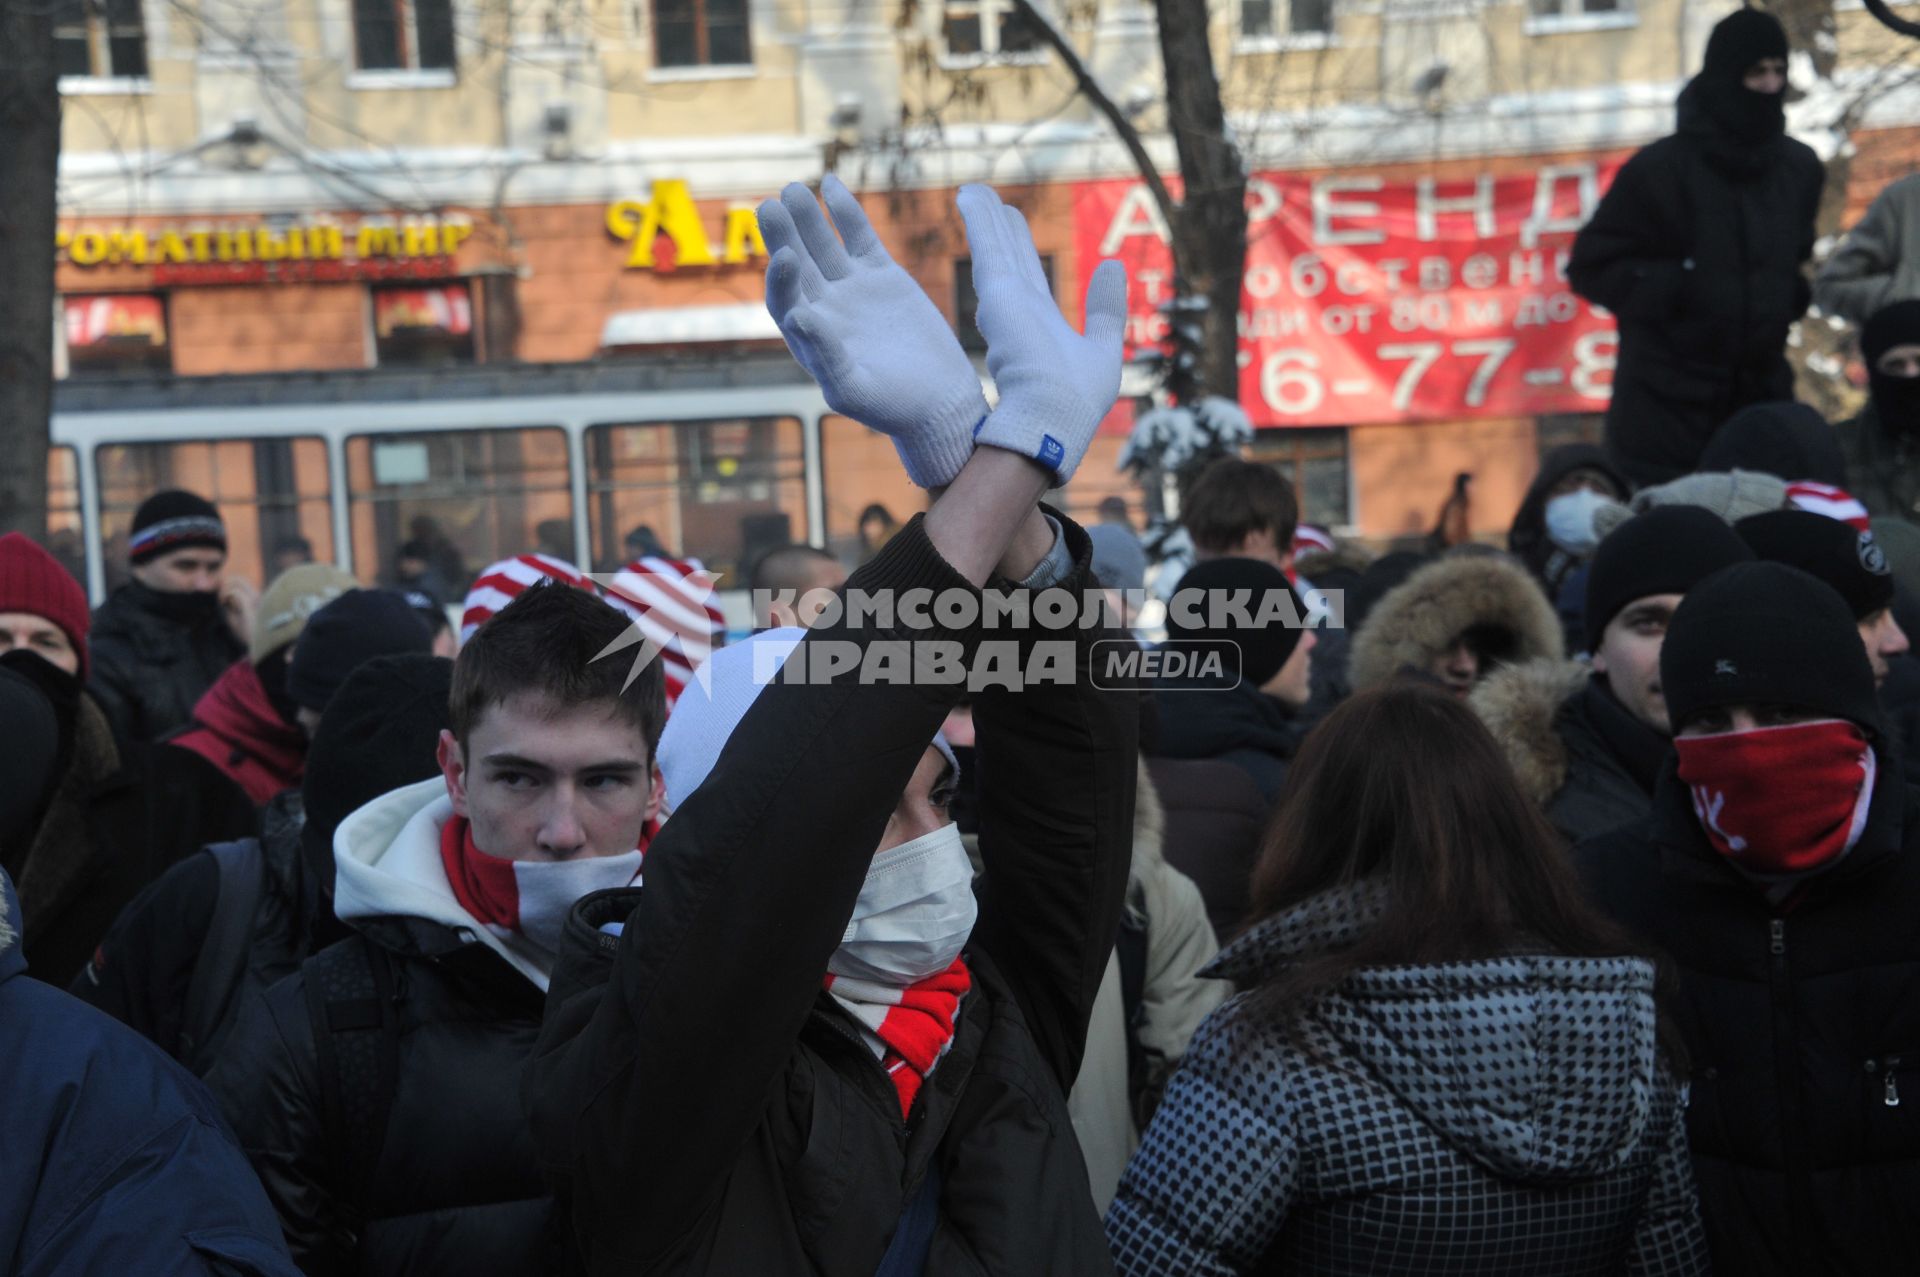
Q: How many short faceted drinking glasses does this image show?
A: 0